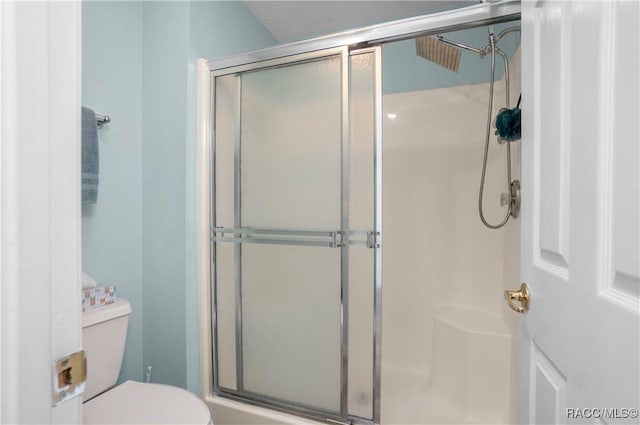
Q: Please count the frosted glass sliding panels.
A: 2